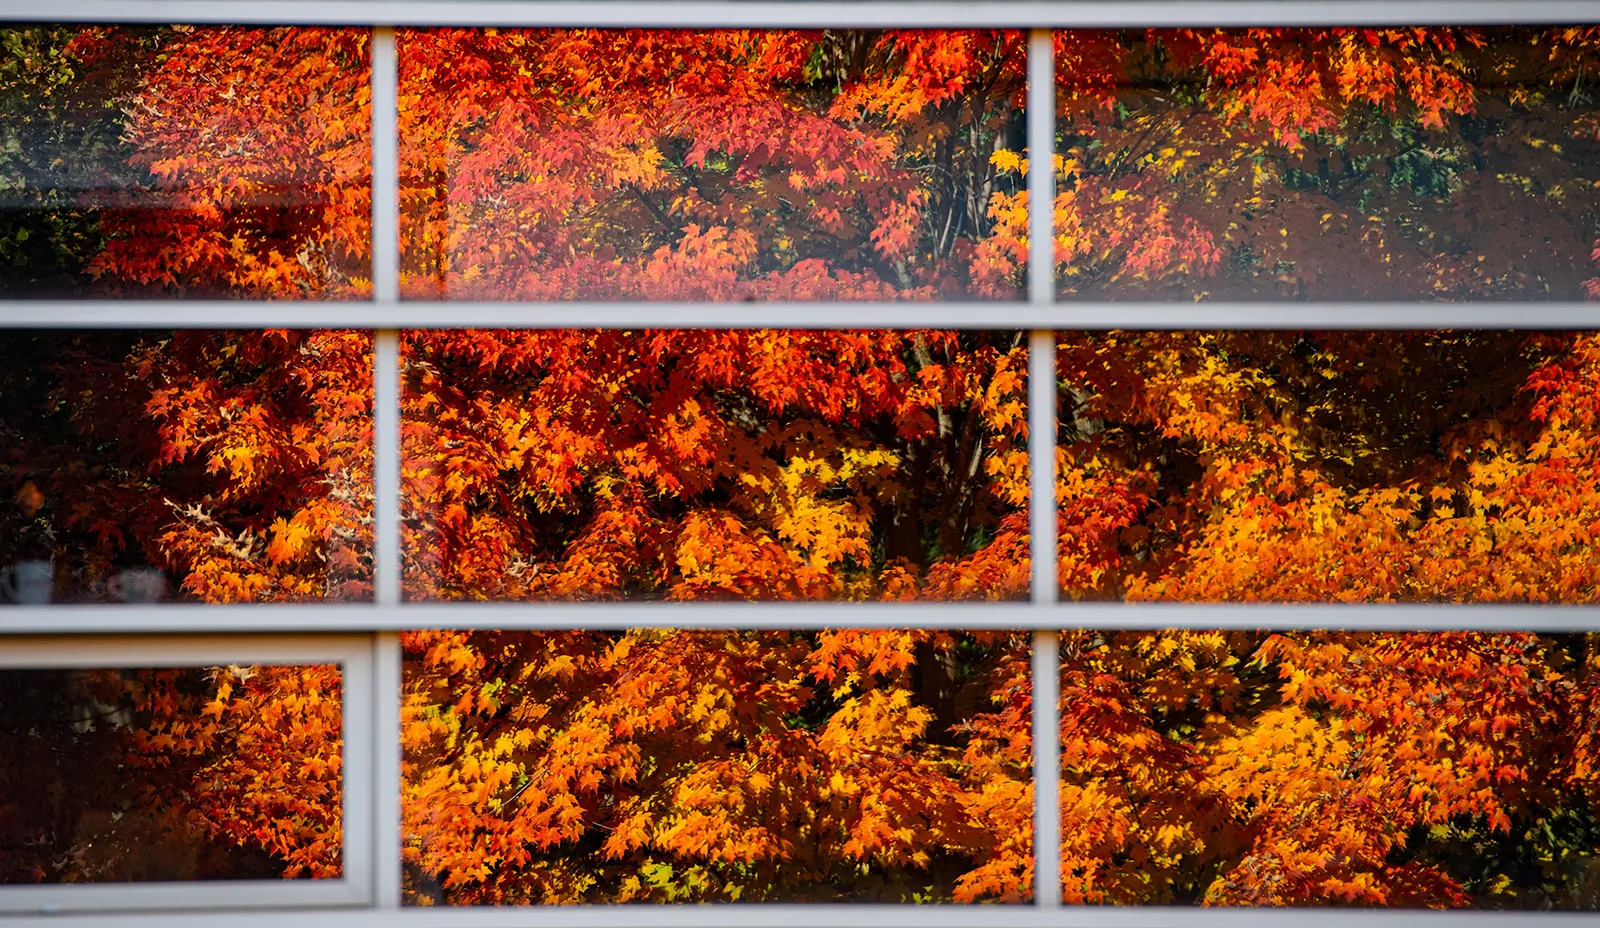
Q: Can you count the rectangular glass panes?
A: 9